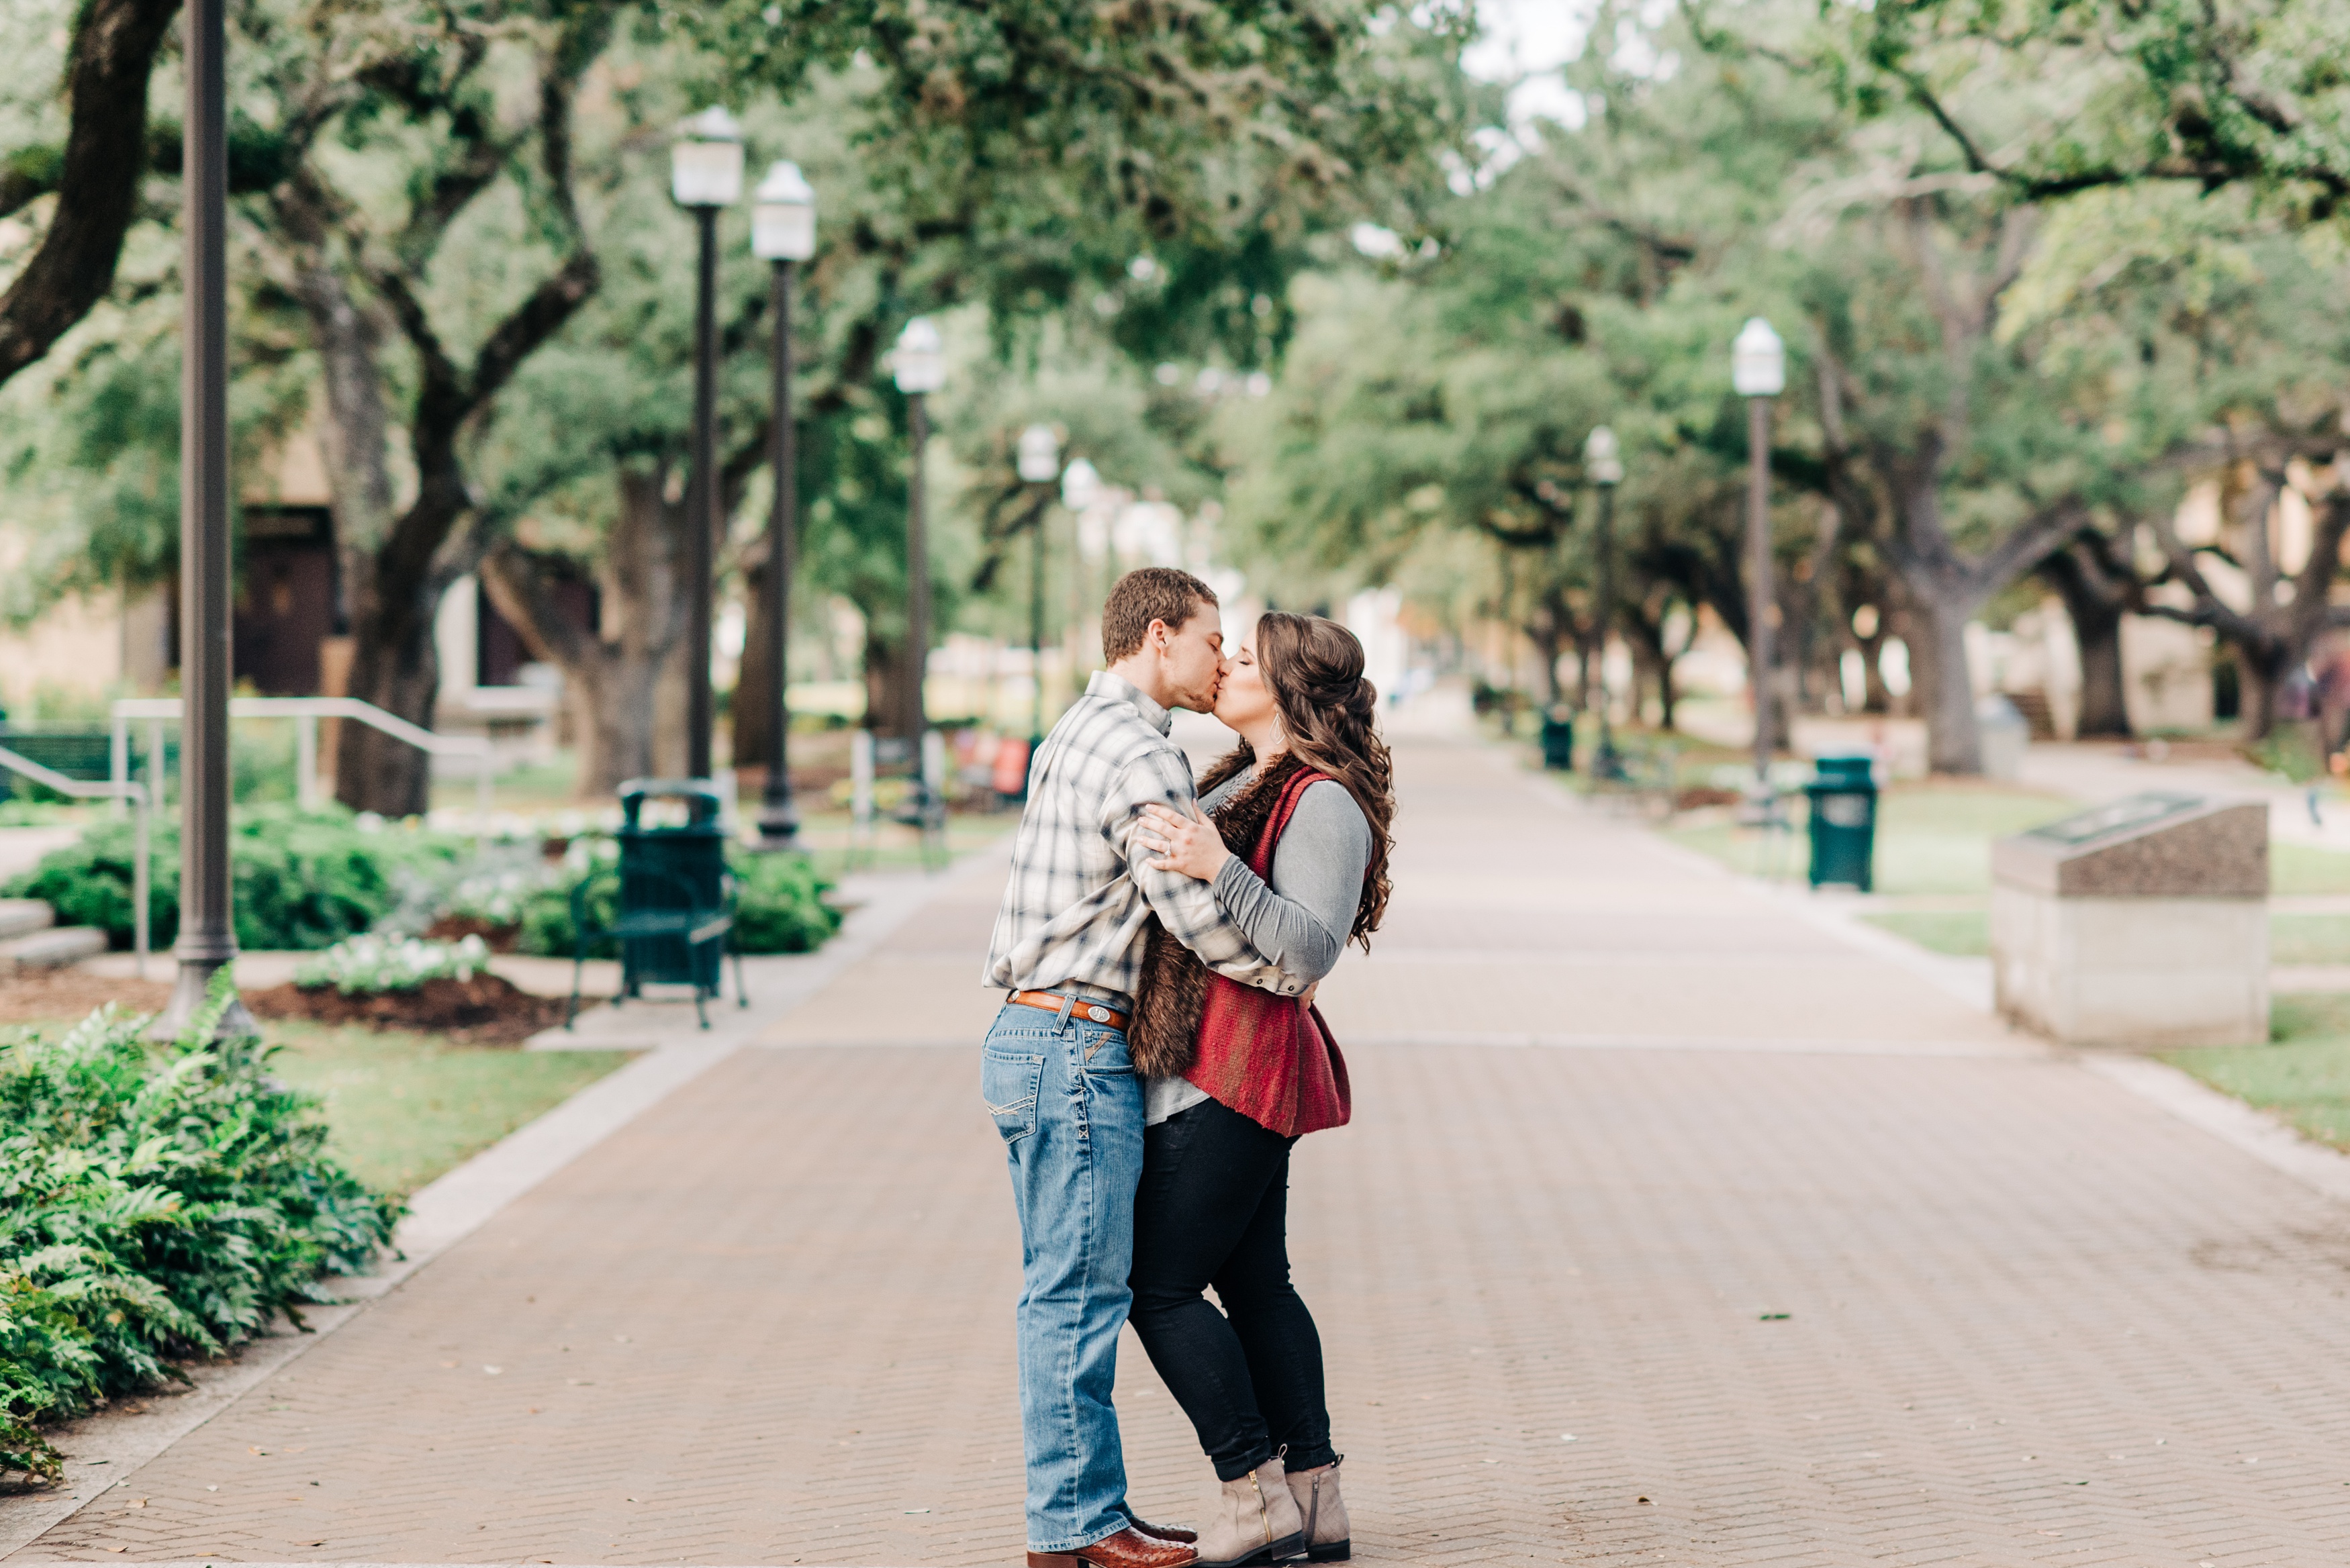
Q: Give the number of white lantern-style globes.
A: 7